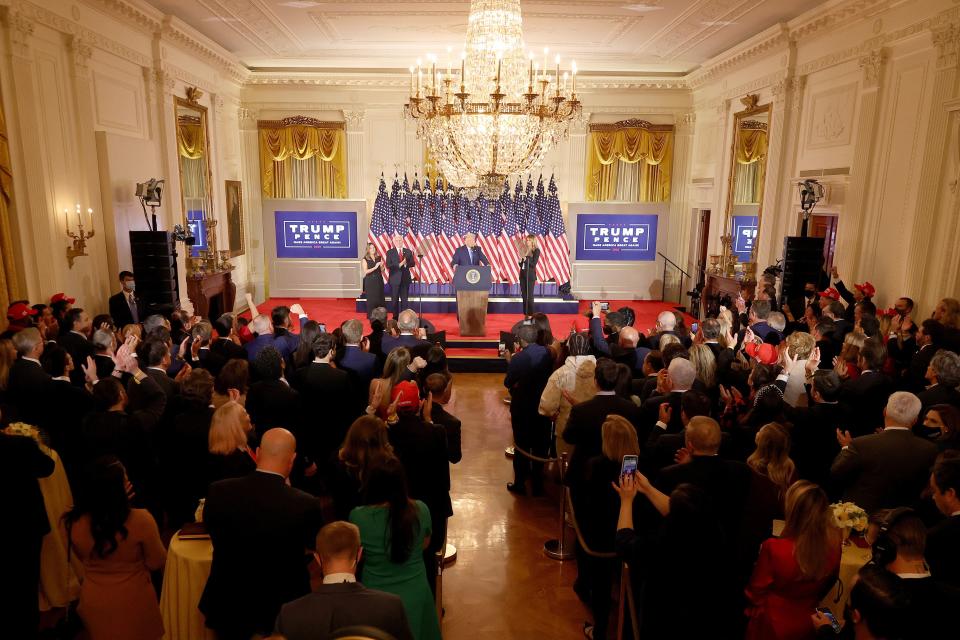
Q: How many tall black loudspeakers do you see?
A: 2